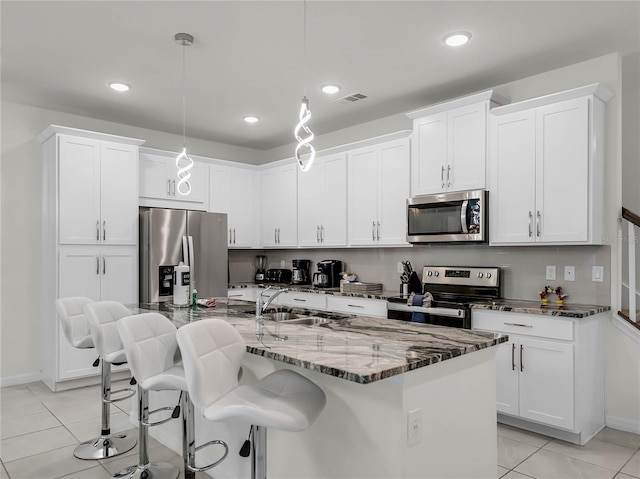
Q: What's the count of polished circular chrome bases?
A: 2